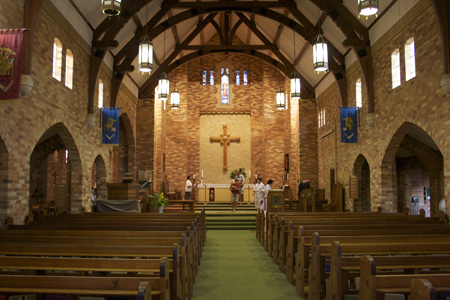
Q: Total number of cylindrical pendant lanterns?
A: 8